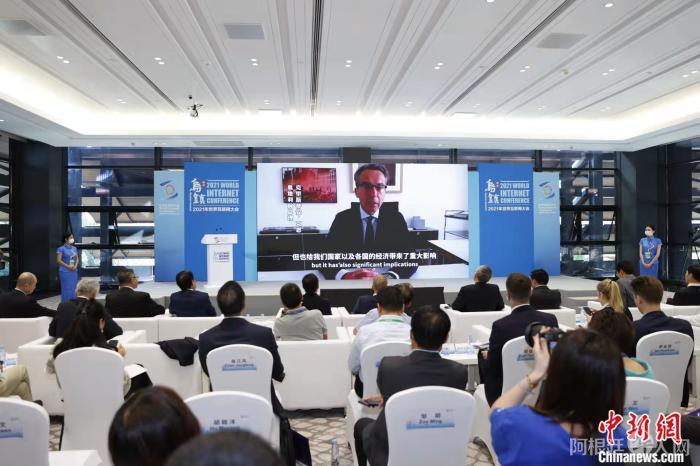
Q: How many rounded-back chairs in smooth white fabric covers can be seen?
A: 9